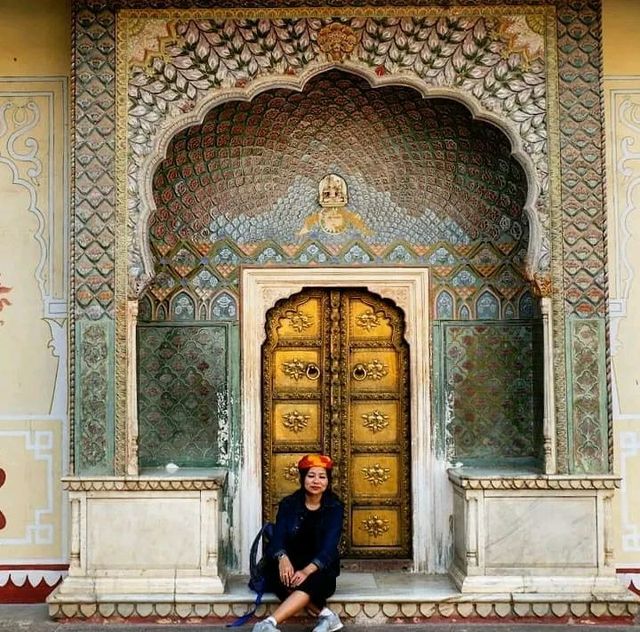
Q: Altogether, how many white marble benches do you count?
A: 2